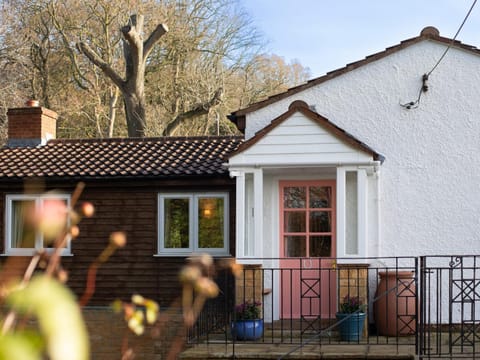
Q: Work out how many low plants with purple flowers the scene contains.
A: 2